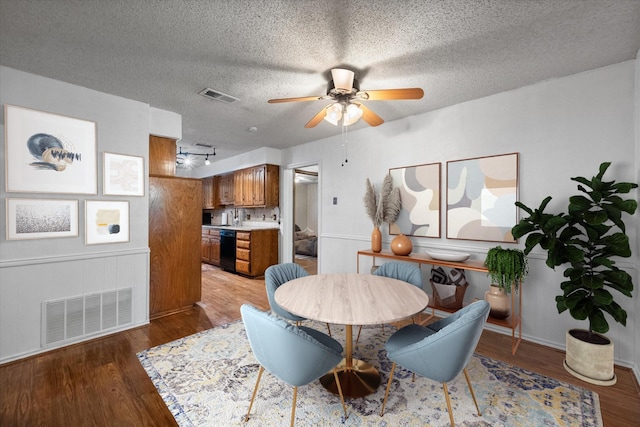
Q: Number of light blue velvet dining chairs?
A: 4